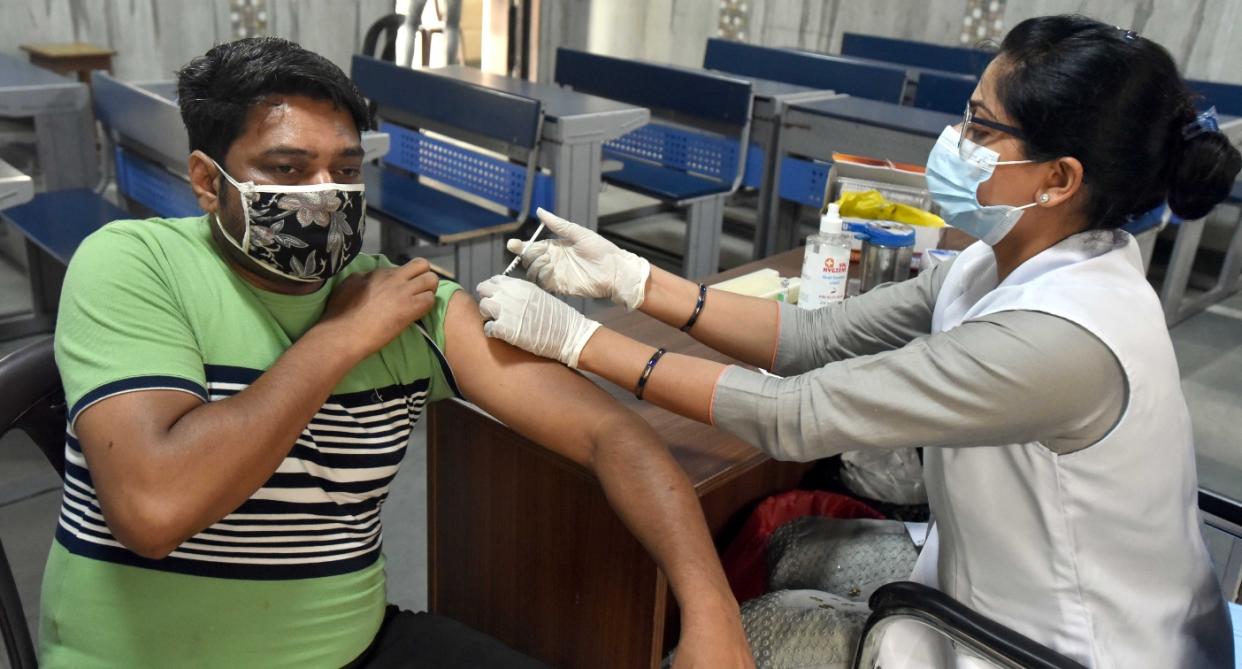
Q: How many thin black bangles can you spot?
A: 2